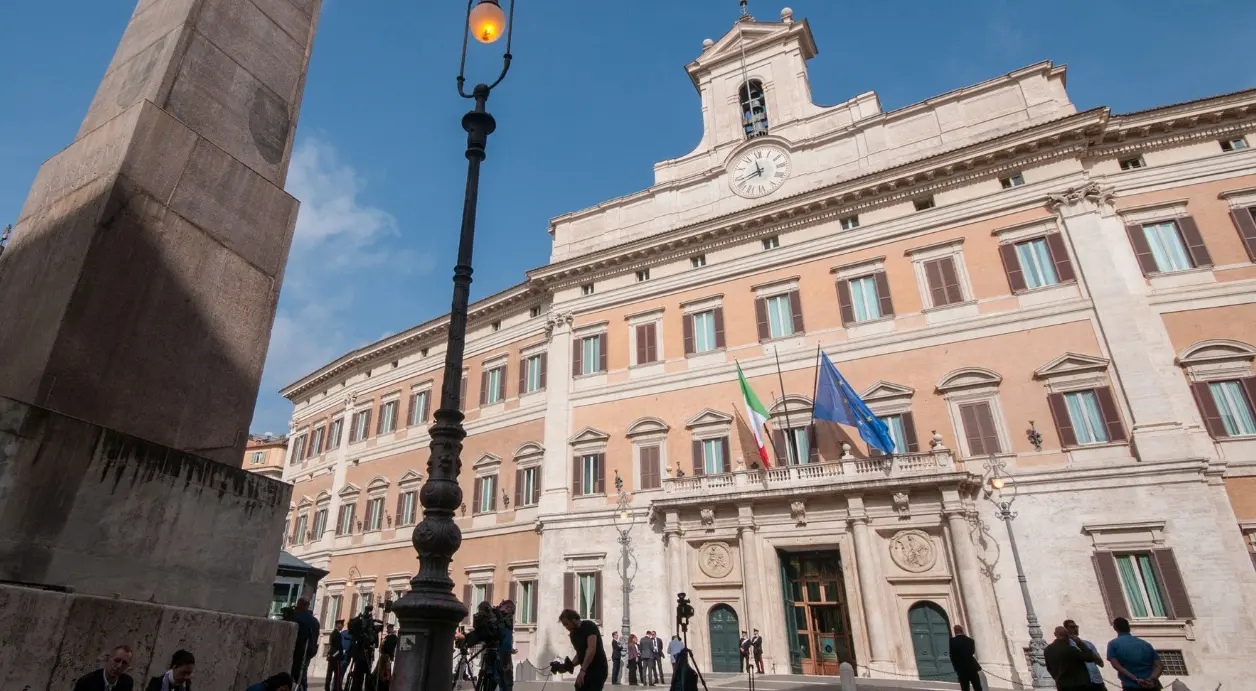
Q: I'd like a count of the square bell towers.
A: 1